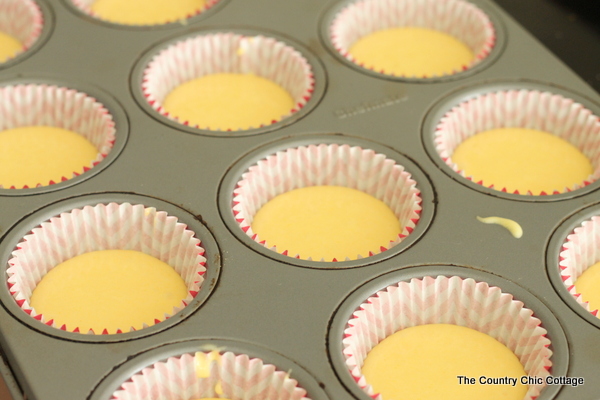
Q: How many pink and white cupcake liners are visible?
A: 11